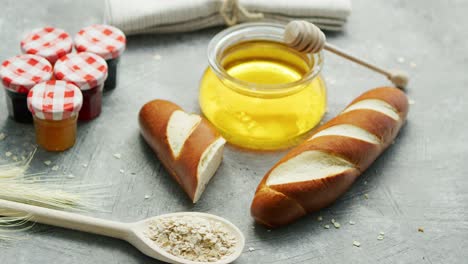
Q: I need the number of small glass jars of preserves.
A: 5